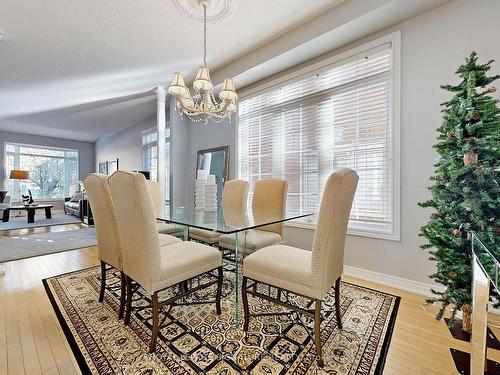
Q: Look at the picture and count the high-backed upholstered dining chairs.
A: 6